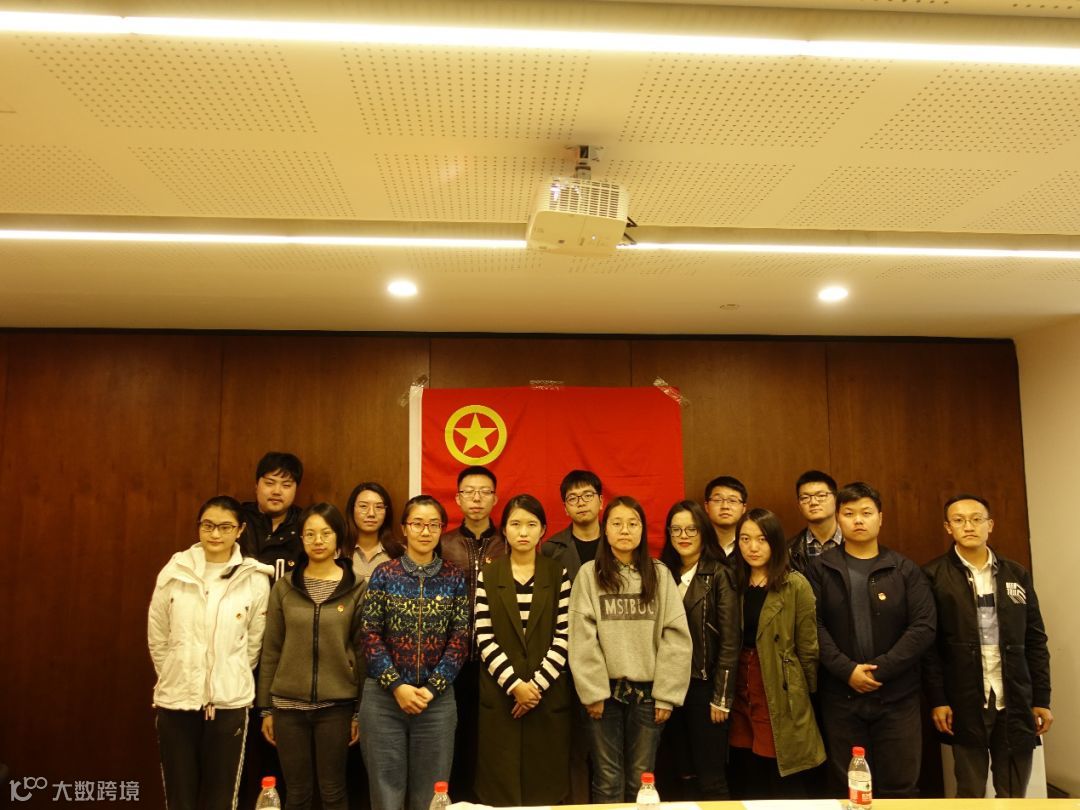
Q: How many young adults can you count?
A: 15